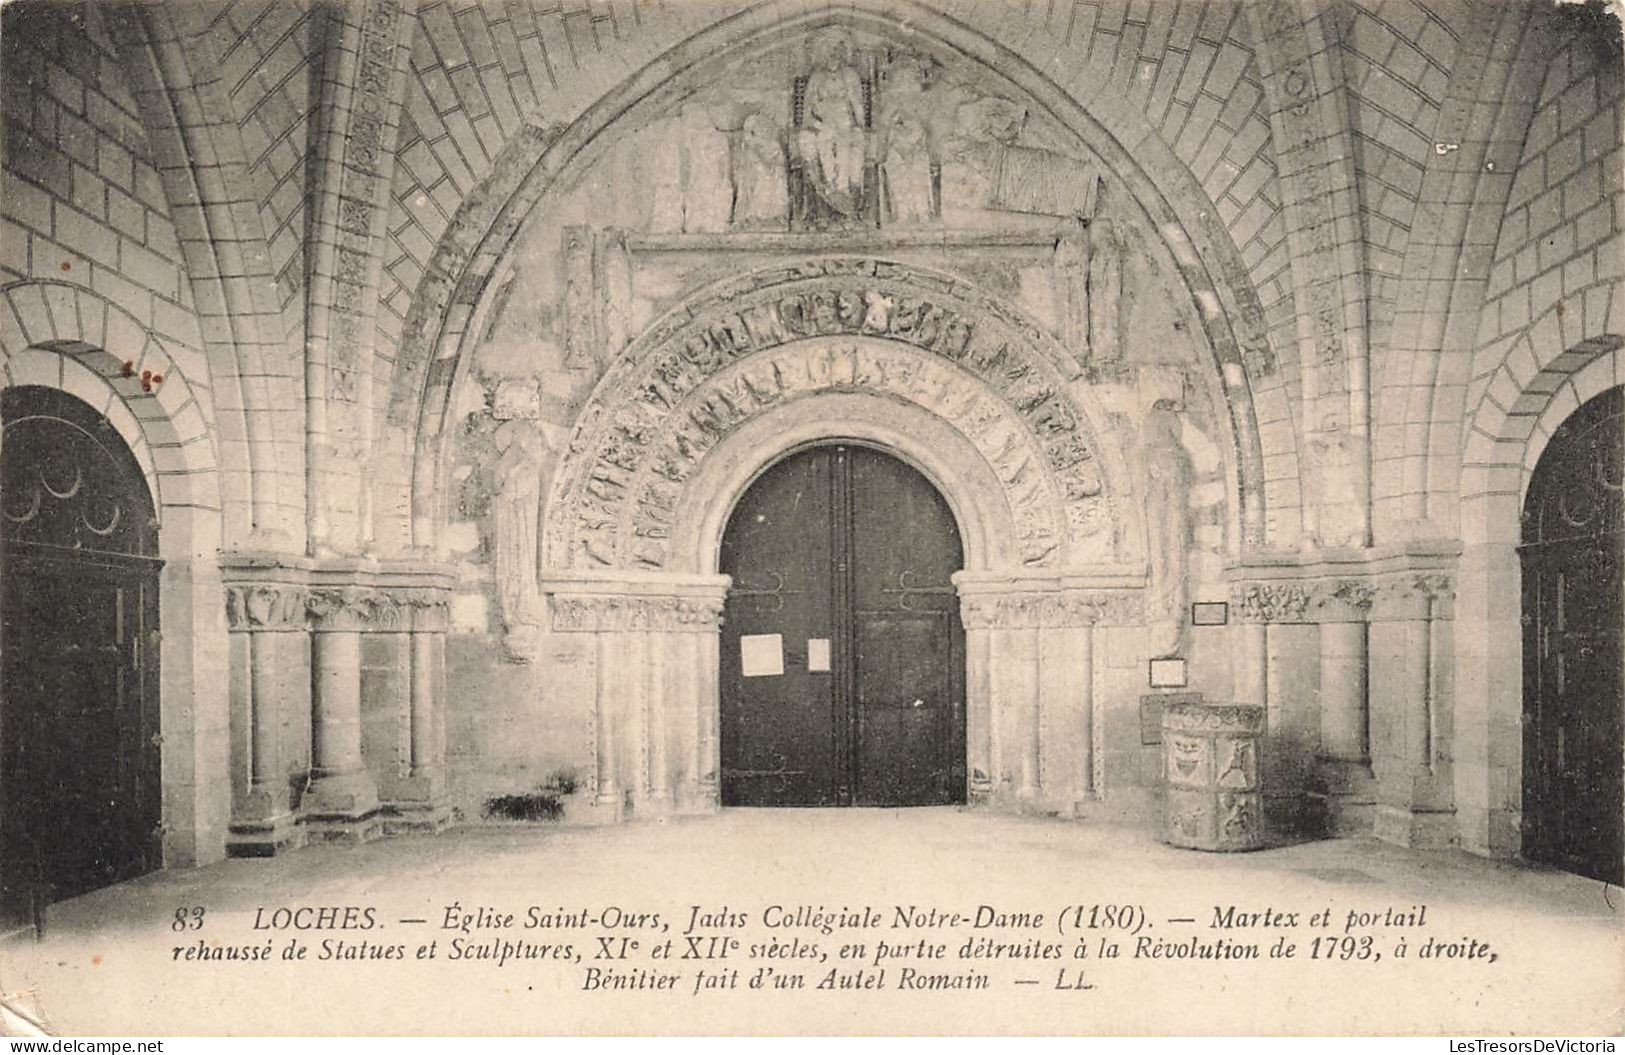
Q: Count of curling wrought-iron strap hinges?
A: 3